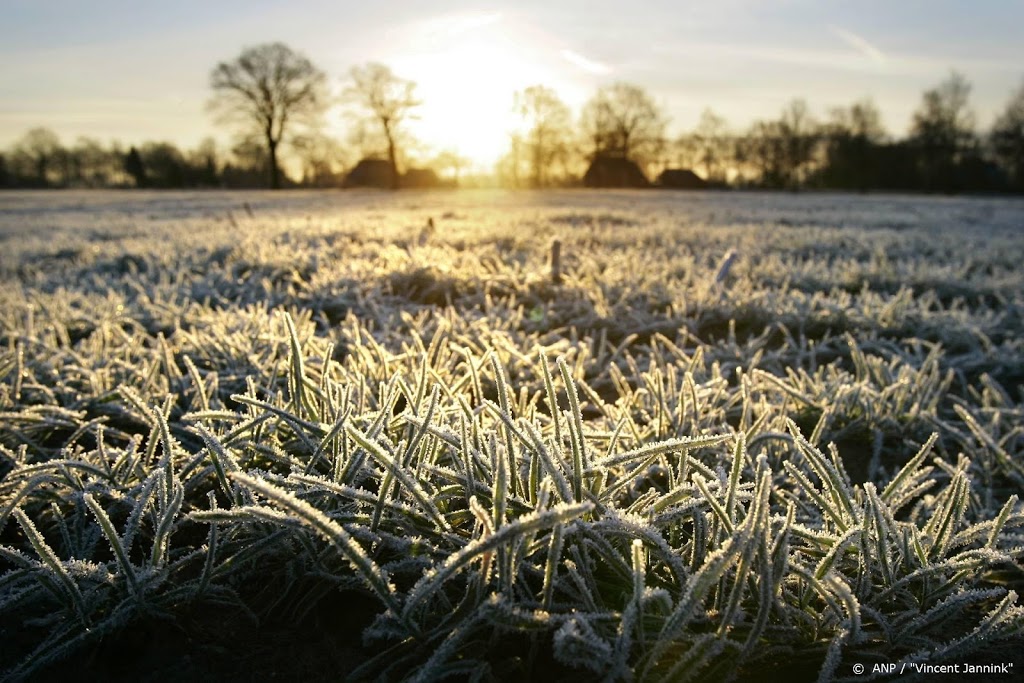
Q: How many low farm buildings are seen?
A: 4